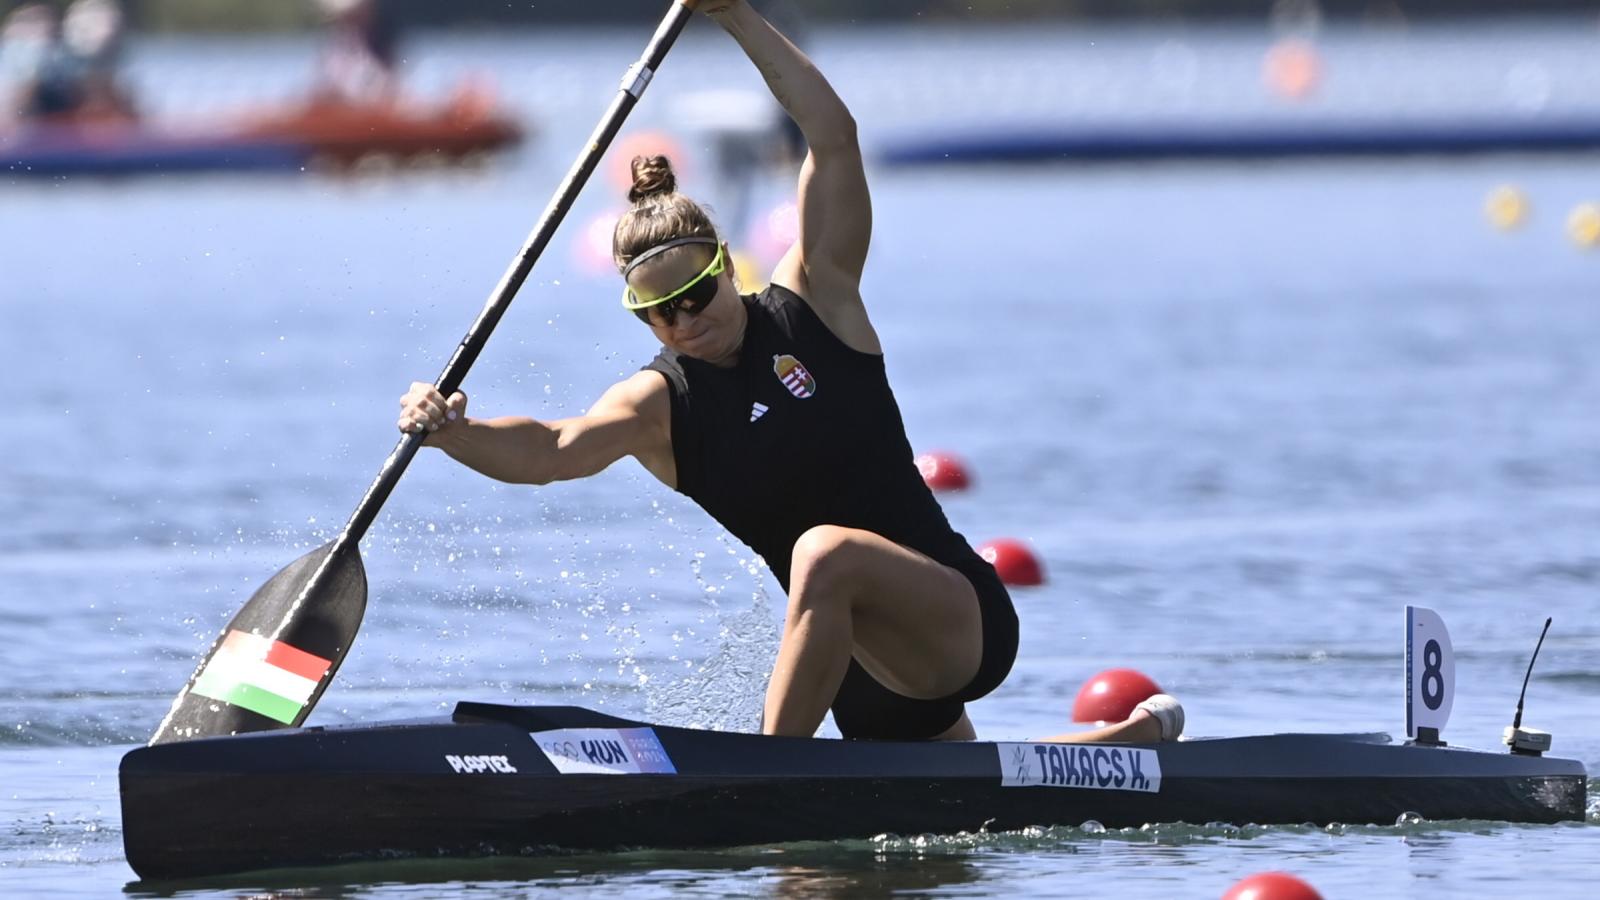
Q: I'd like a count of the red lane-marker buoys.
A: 4